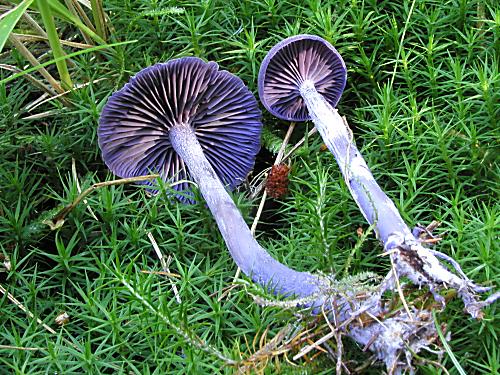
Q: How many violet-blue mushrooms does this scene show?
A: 2